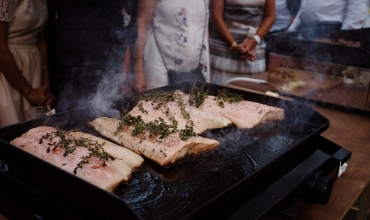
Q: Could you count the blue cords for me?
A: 0